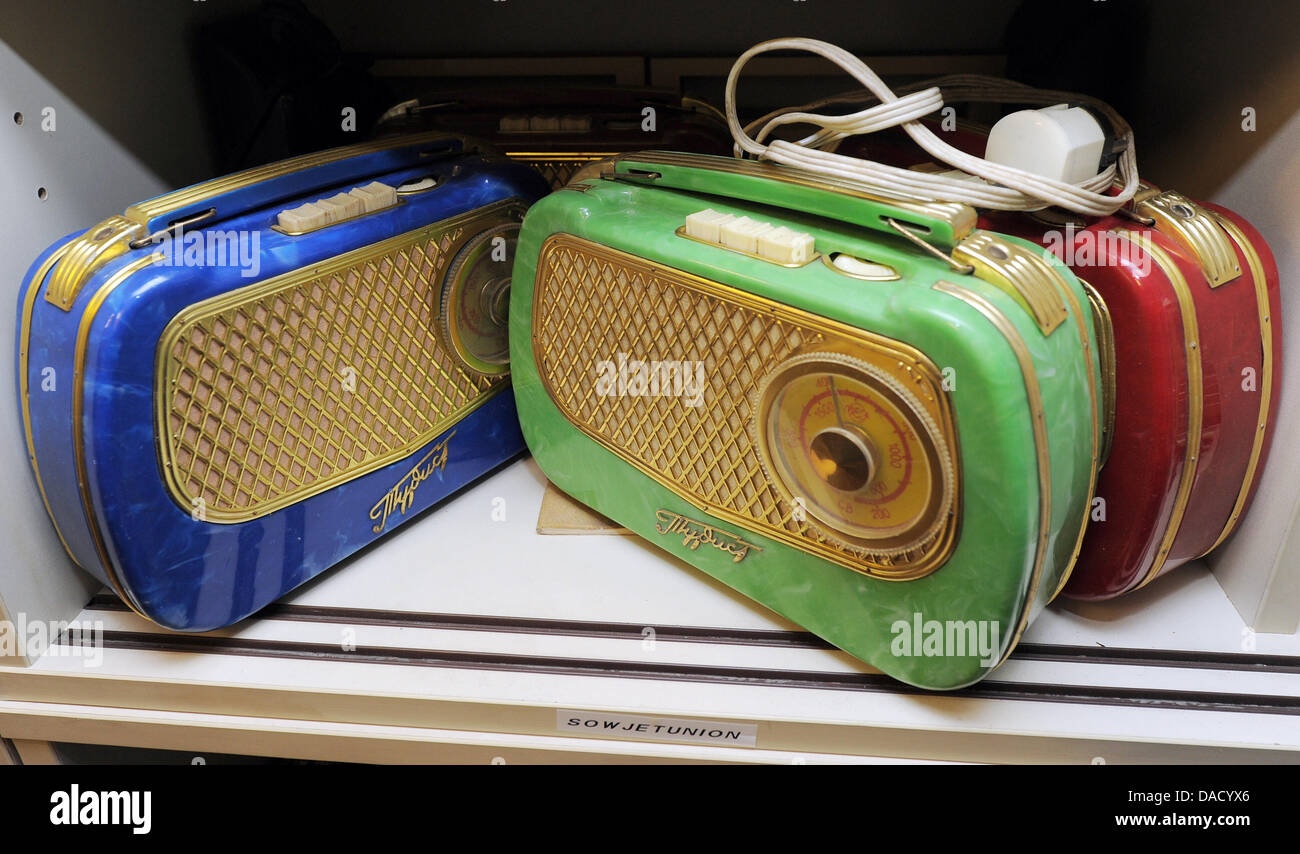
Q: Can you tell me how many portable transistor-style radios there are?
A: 4